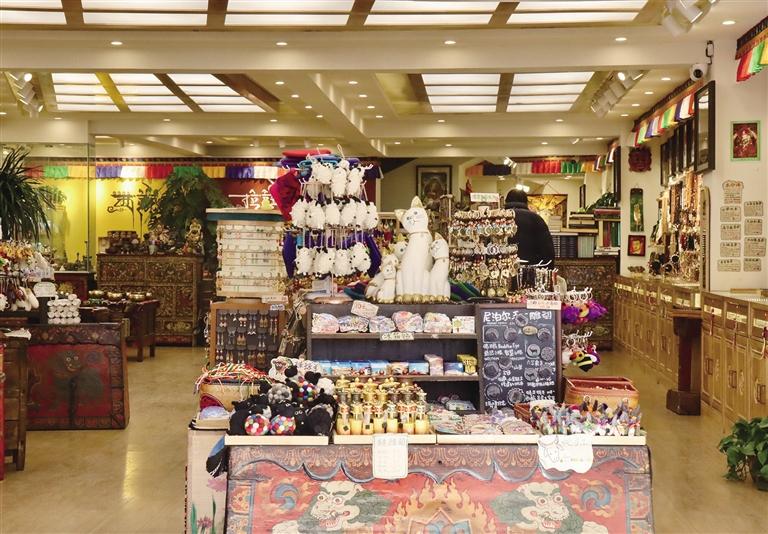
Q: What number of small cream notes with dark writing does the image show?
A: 9